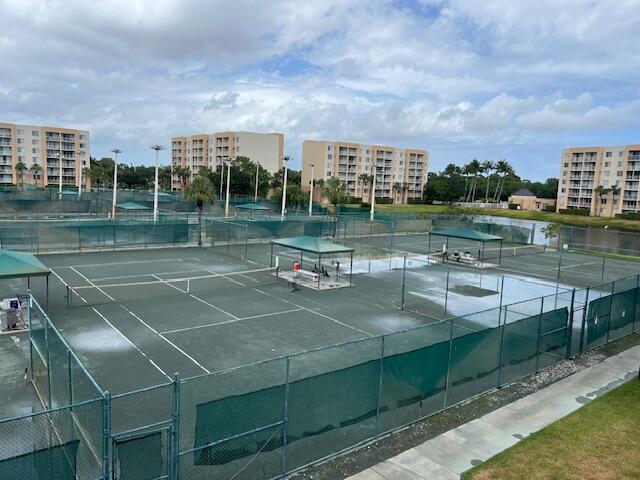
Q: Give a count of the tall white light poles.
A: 10